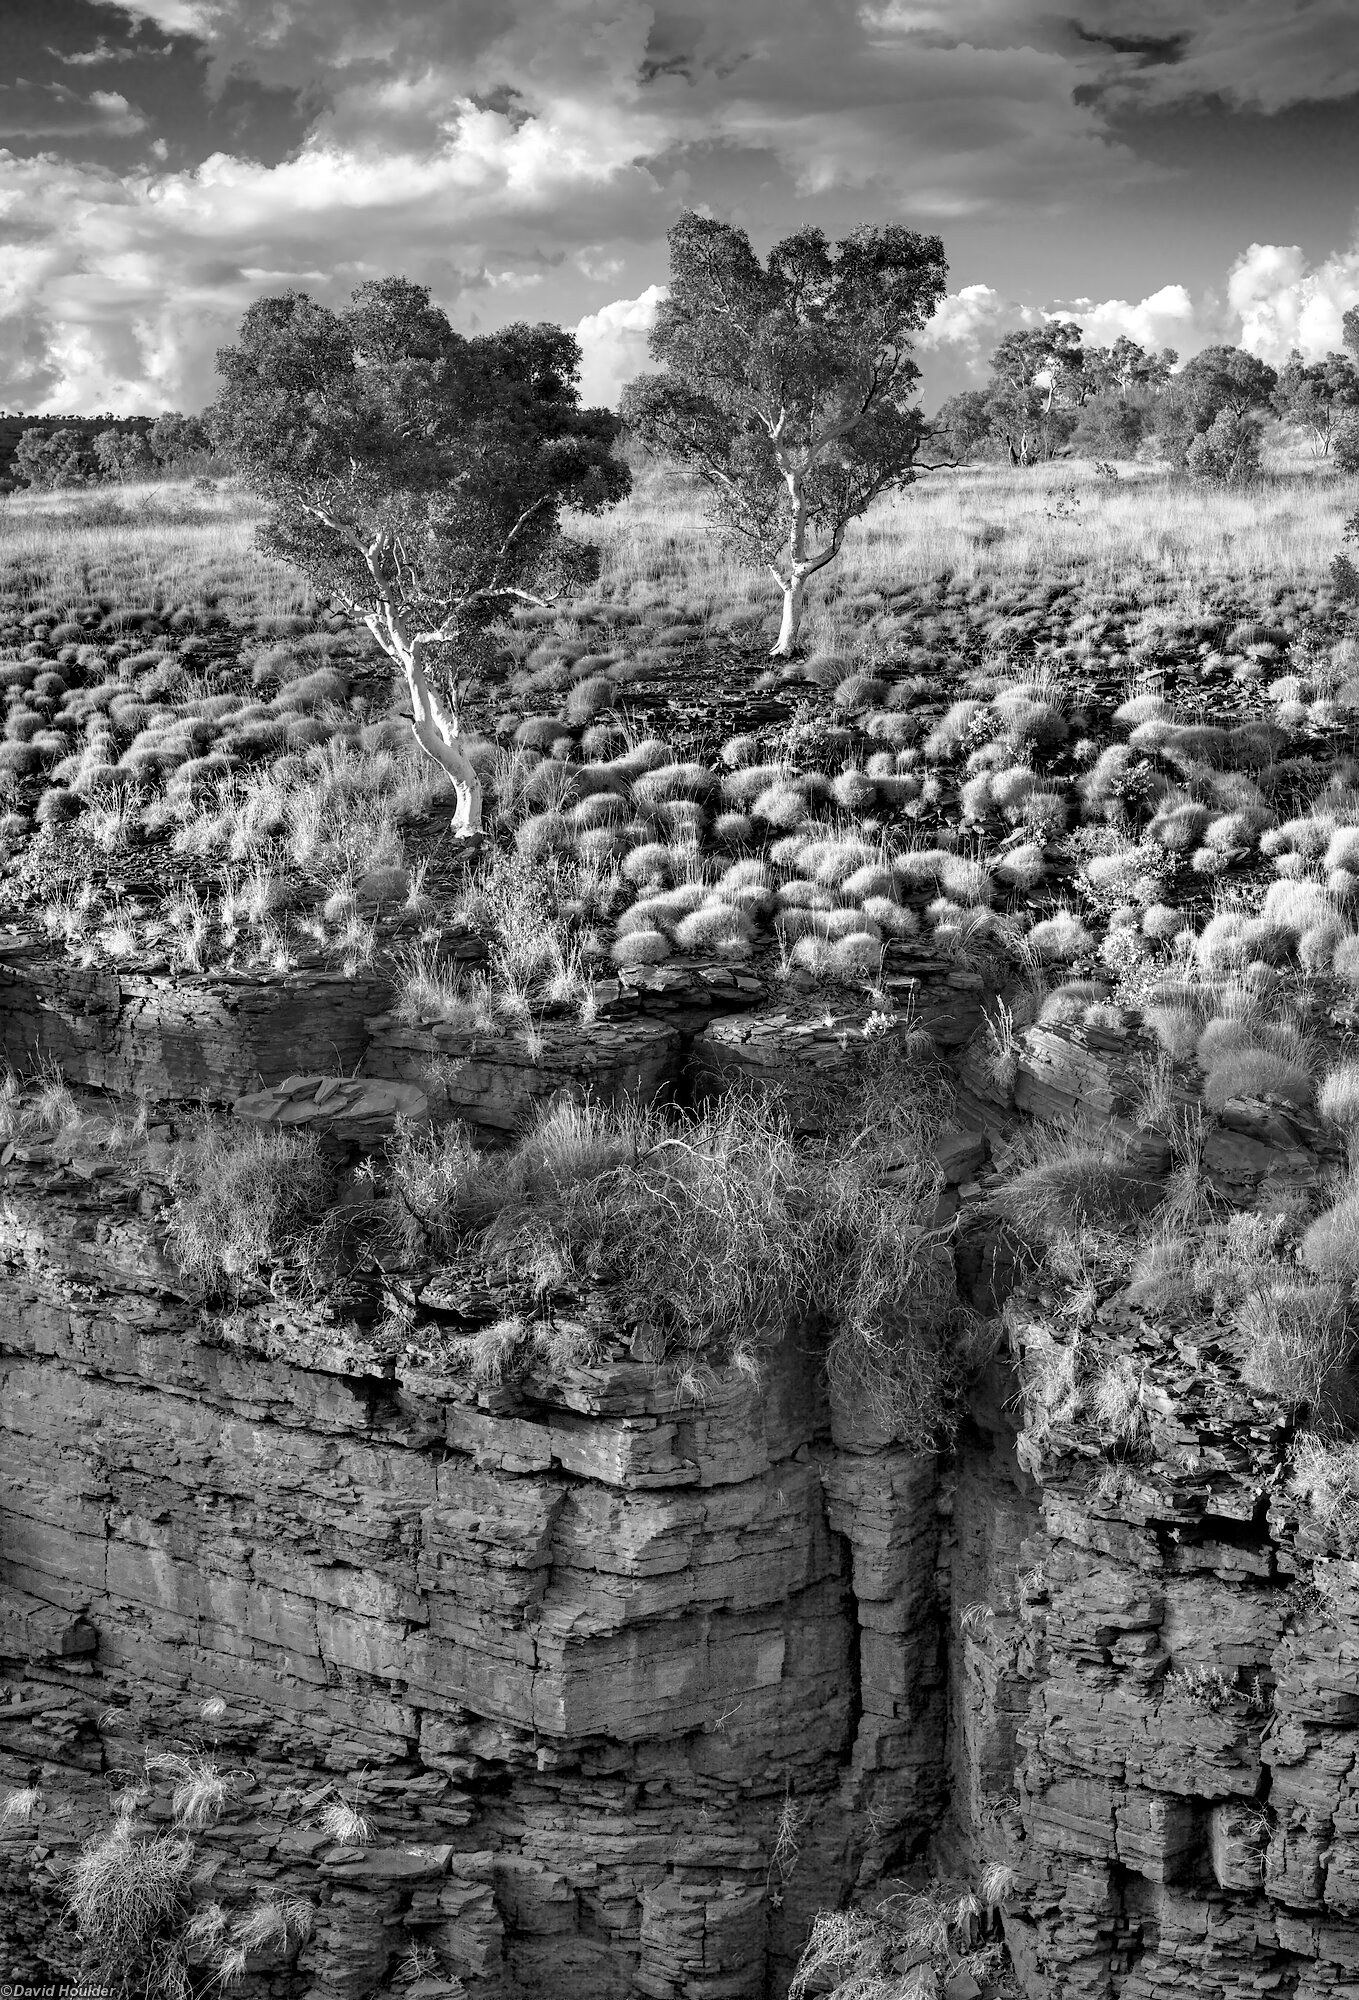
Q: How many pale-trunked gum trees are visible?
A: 2